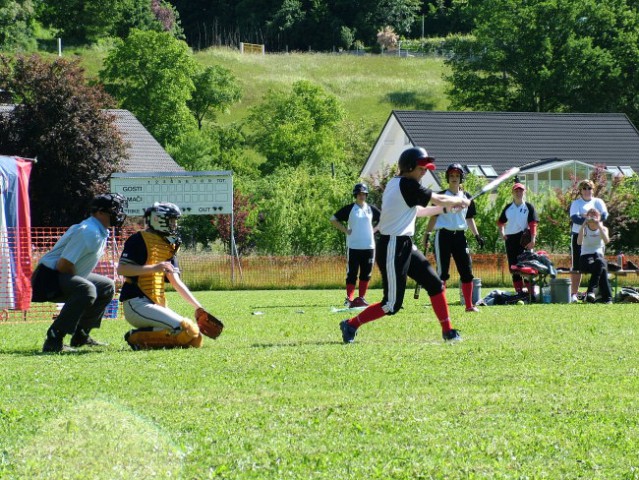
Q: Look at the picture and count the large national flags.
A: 1